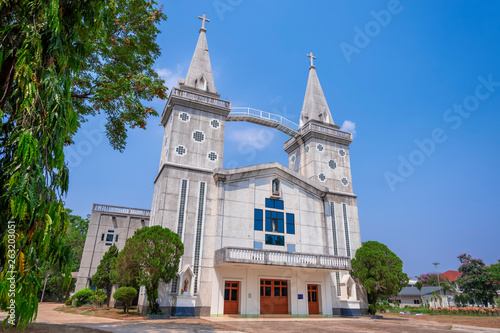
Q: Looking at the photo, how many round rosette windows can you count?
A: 12